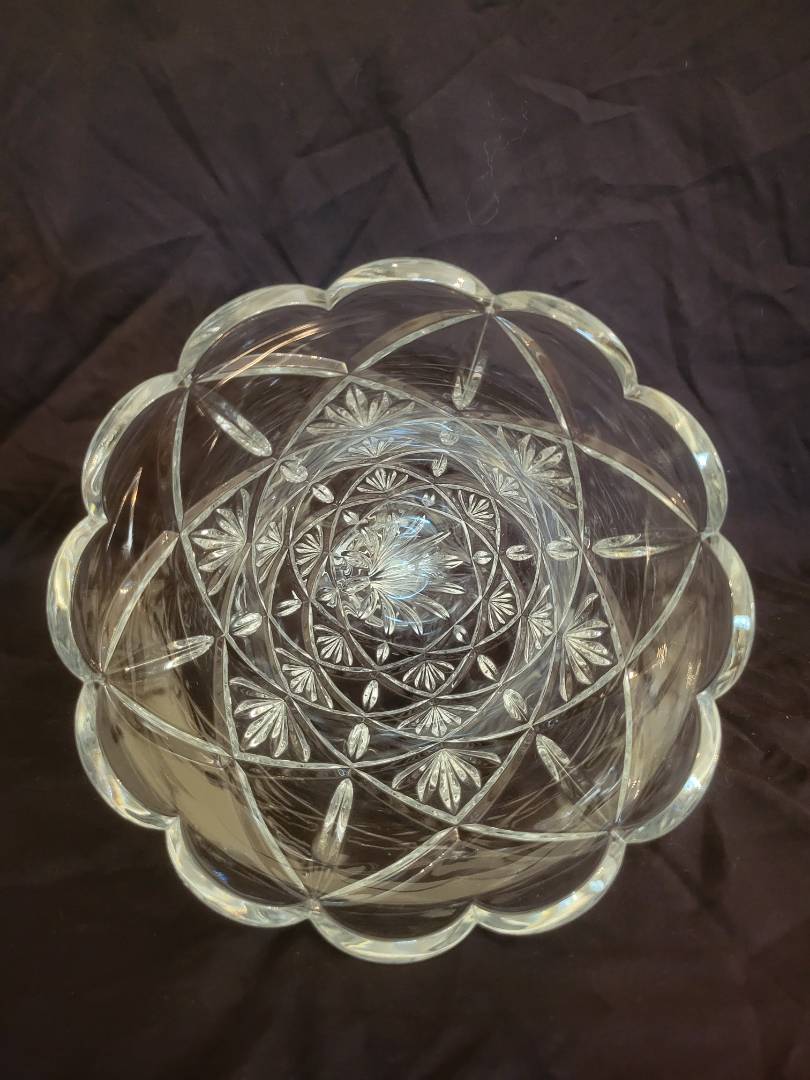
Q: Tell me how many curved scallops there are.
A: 12